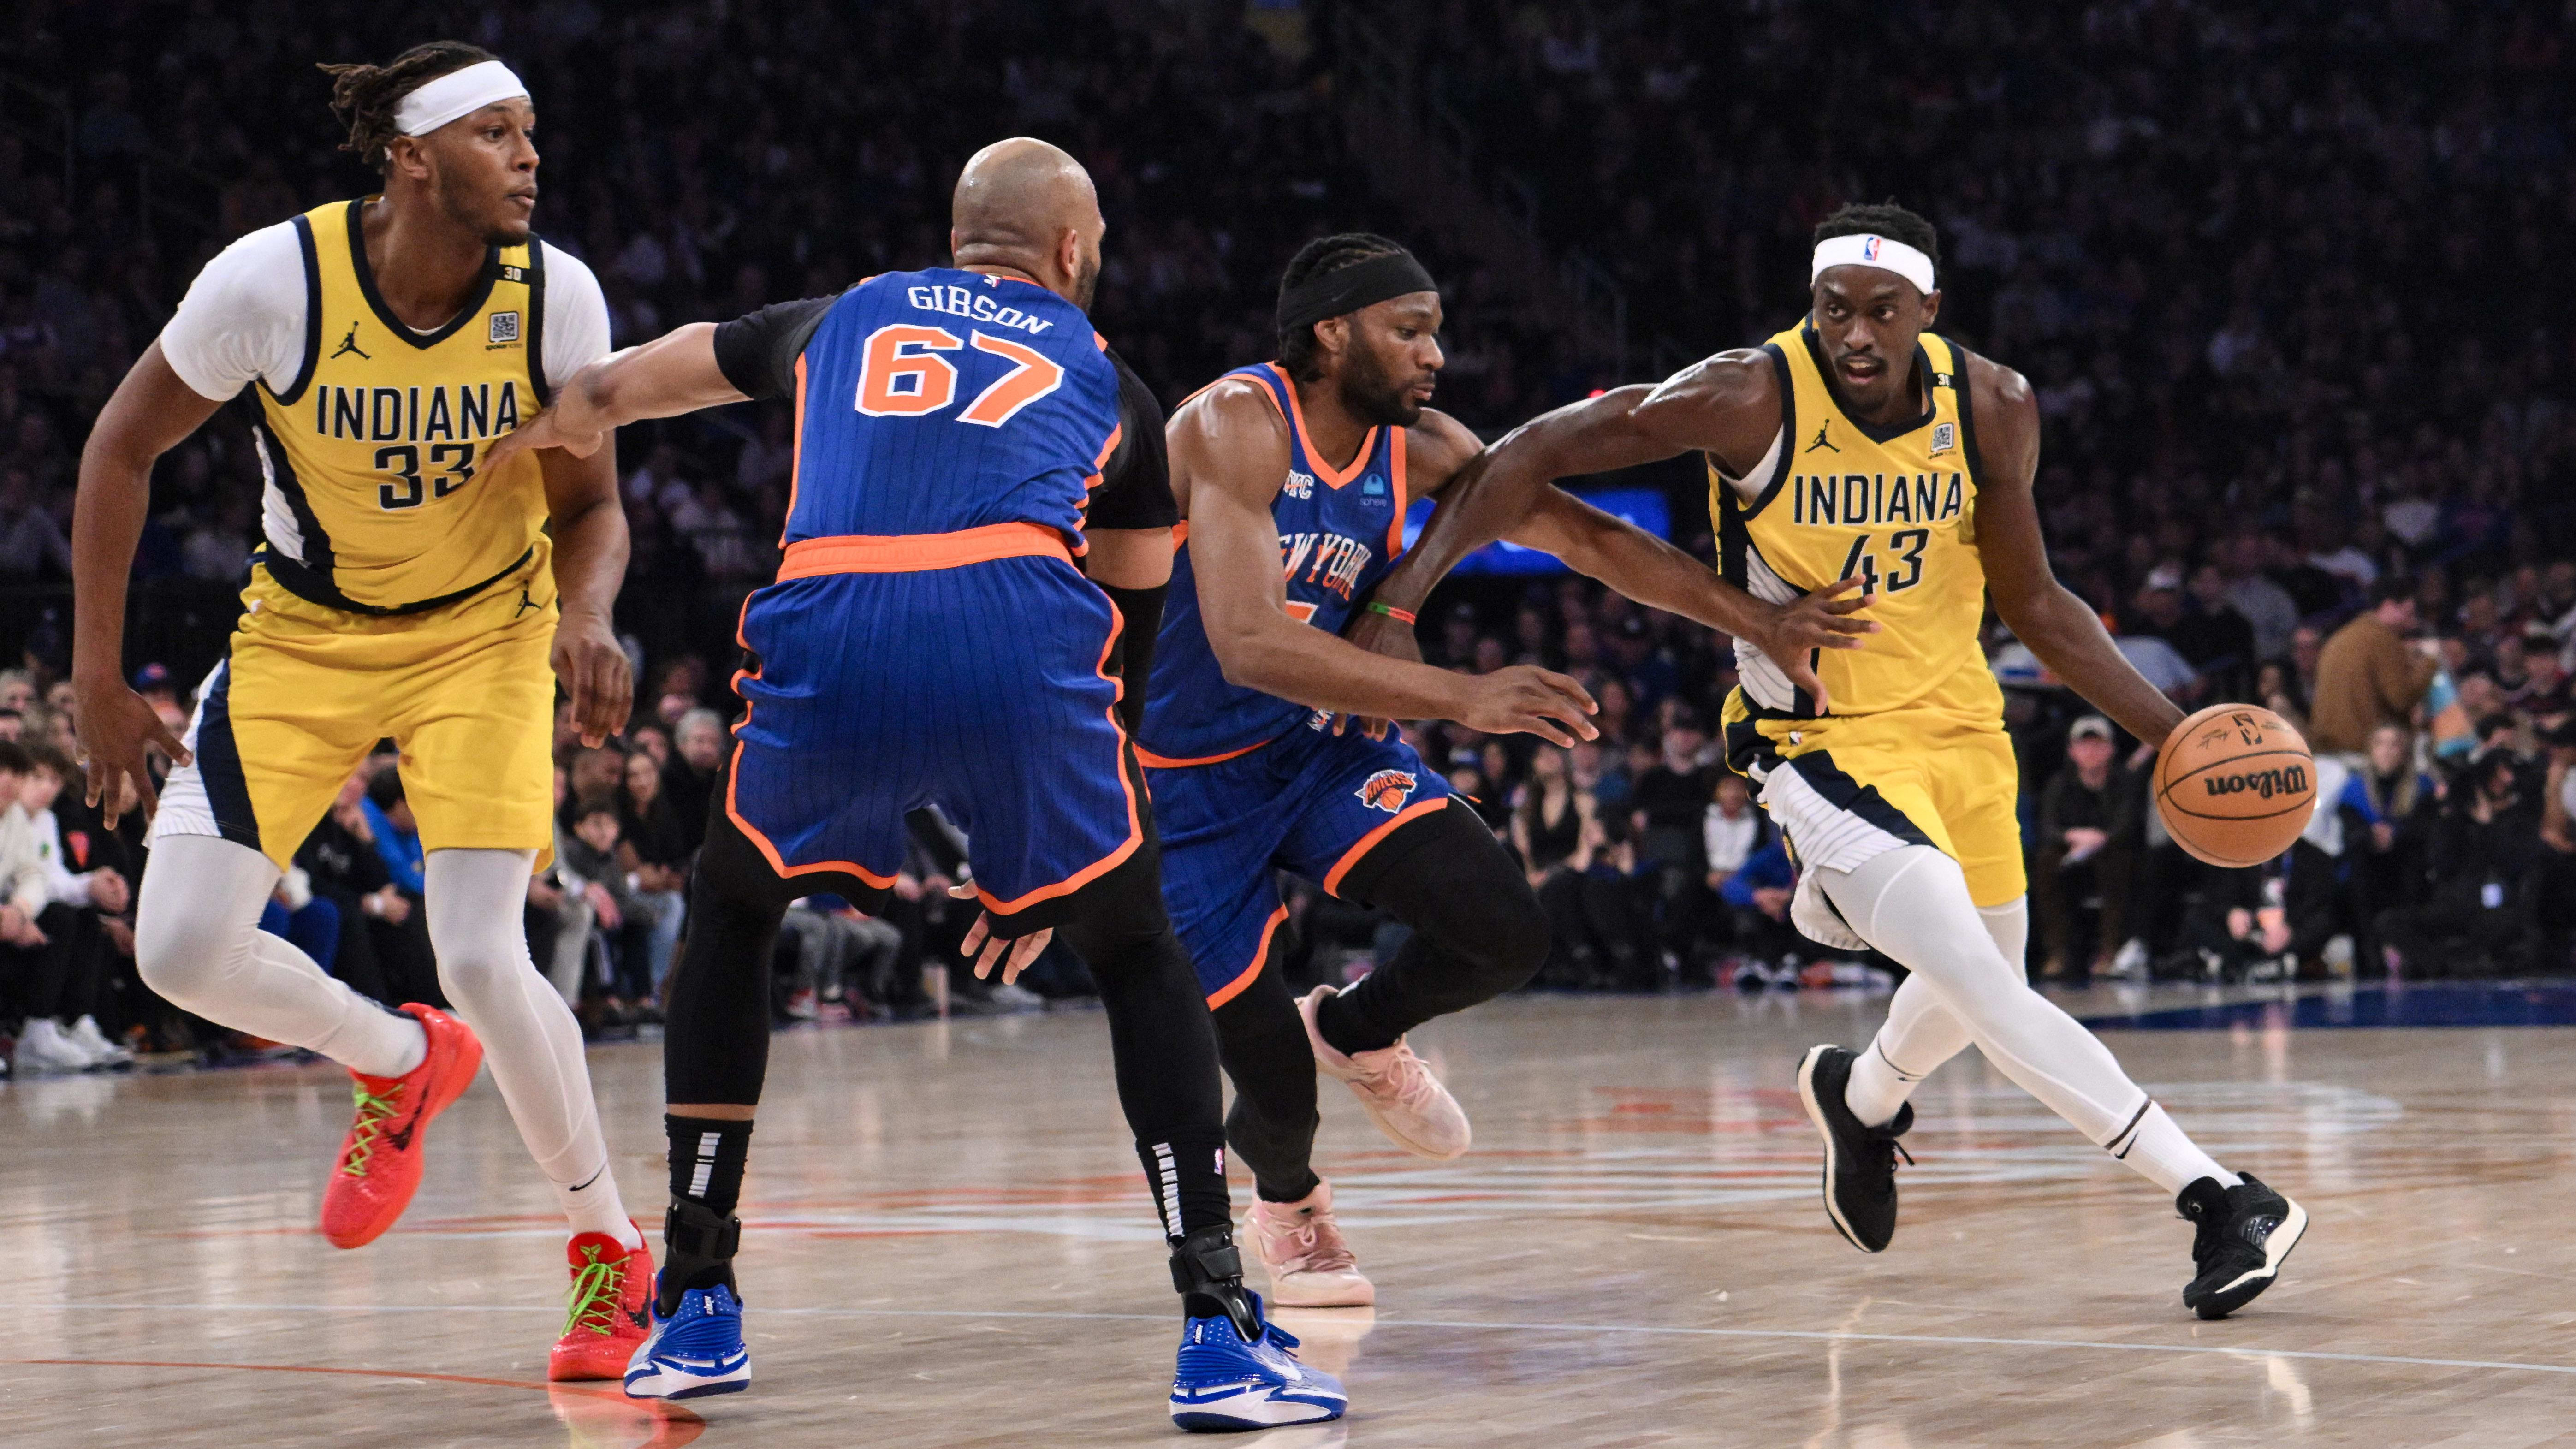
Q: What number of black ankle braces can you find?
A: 2